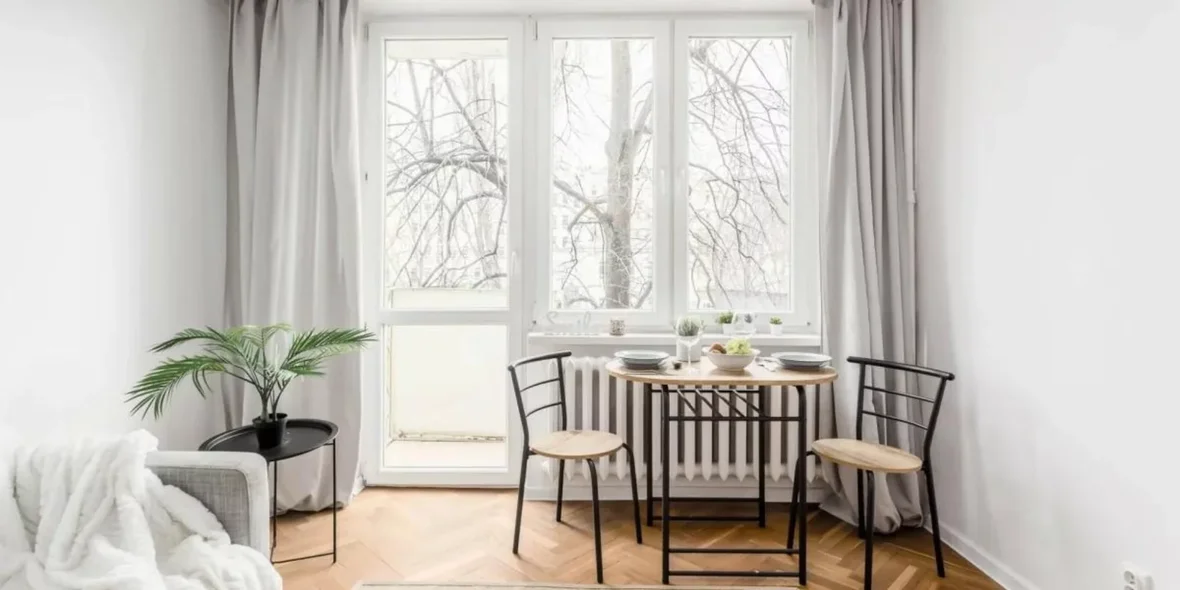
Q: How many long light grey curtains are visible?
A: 2